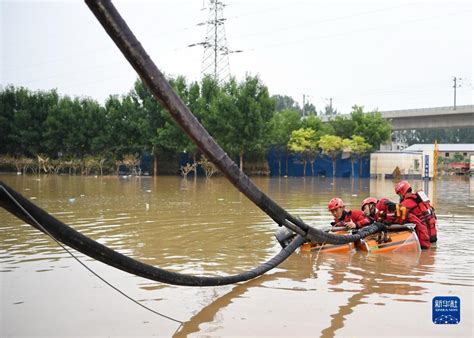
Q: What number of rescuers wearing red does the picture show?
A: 3